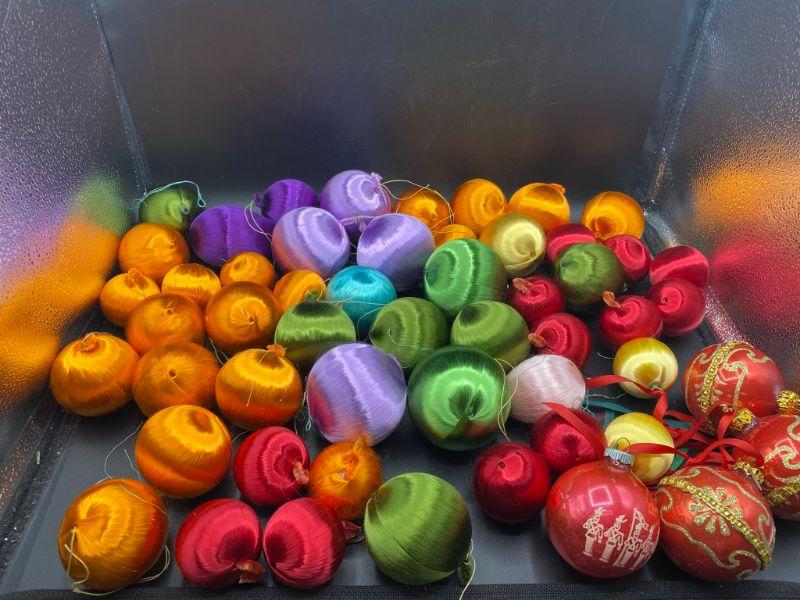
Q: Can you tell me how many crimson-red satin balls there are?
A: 12